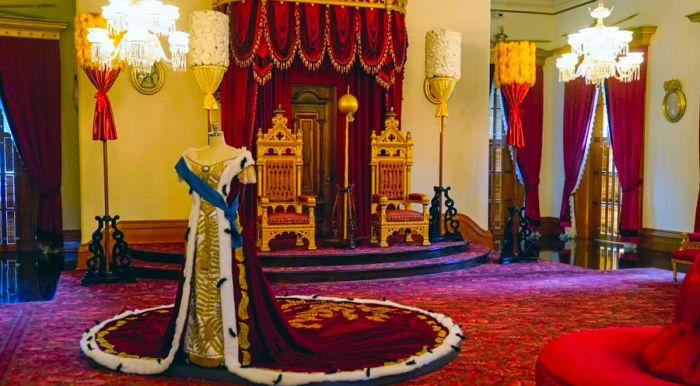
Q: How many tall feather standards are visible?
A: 4